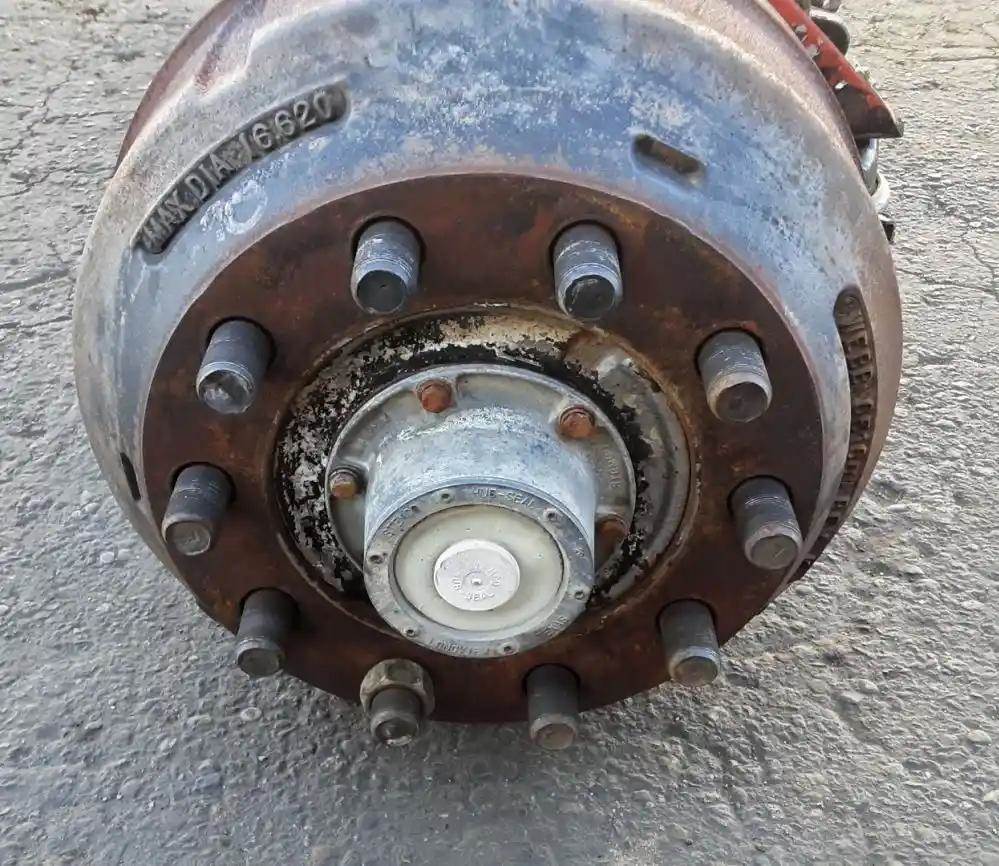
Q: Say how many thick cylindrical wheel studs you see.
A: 10